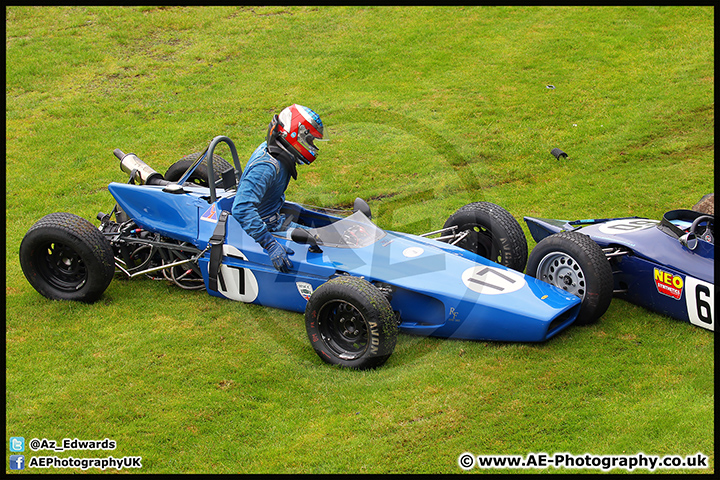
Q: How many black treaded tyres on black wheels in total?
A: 4